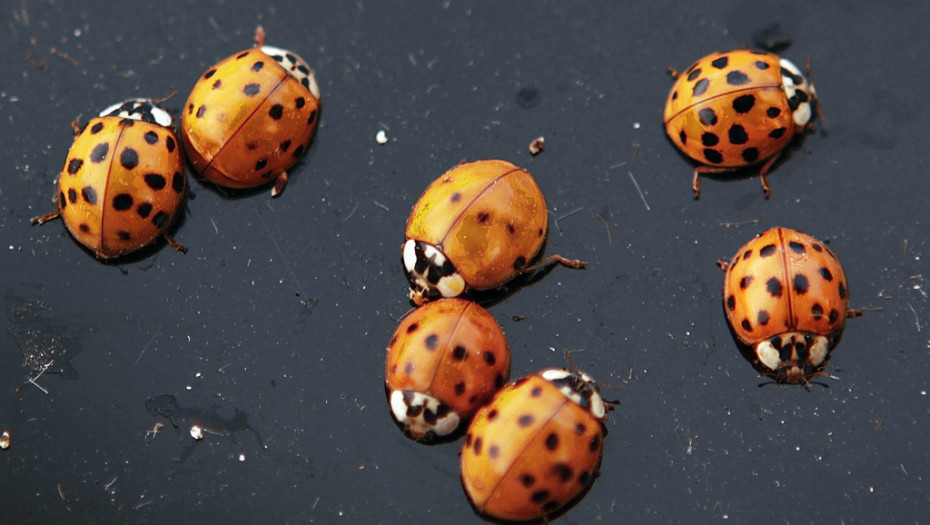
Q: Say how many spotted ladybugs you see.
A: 7